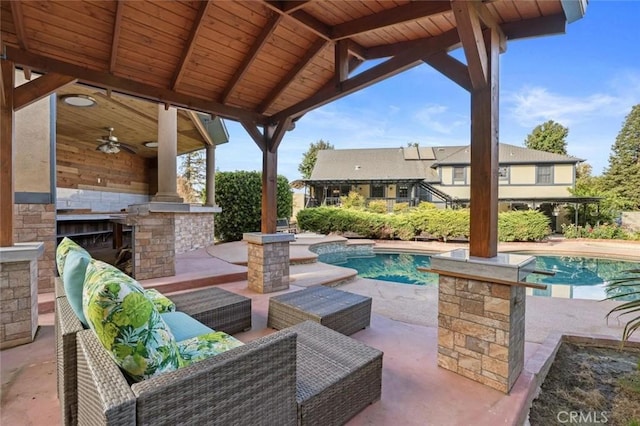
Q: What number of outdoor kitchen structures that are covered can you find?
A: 1